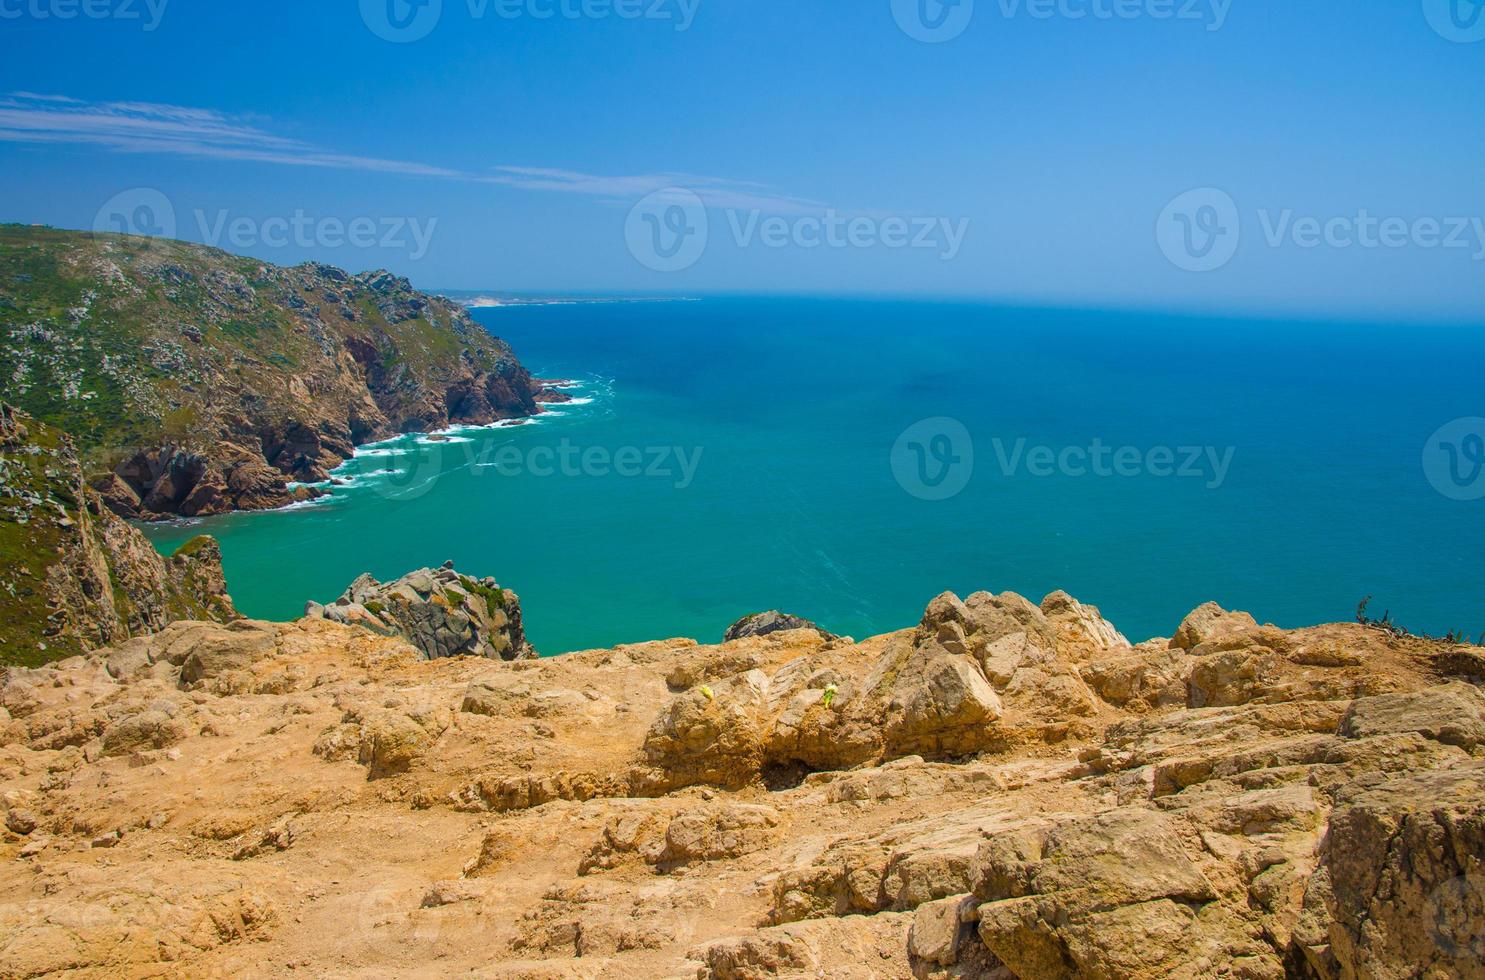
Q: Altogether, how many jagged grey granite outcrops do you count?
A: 2